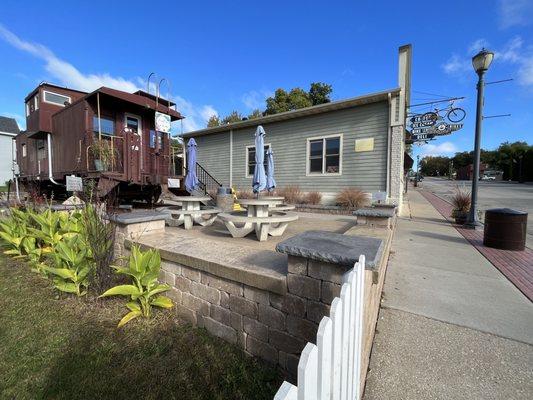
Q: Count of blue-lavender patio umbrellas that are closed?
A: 3